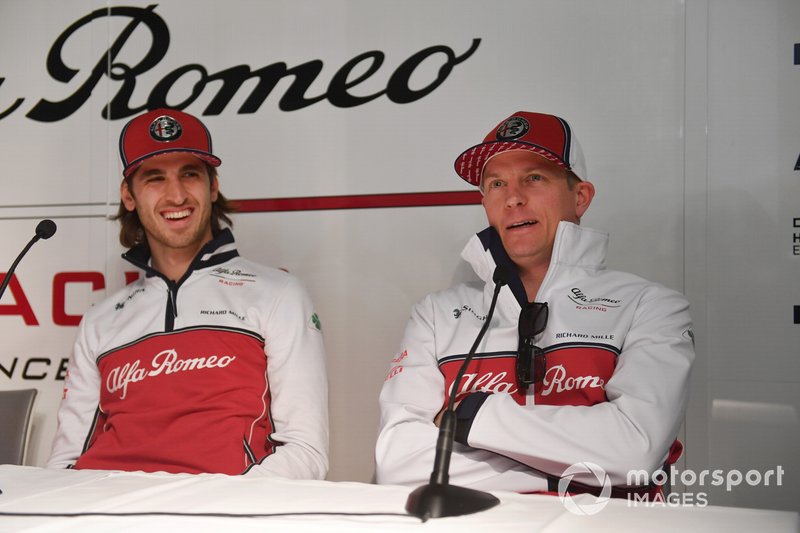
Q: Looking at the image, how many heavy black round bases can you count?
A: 1